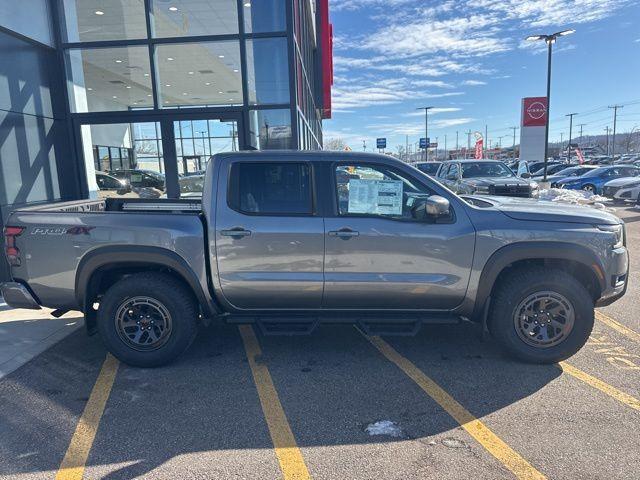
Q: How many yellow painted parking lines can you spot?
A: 5